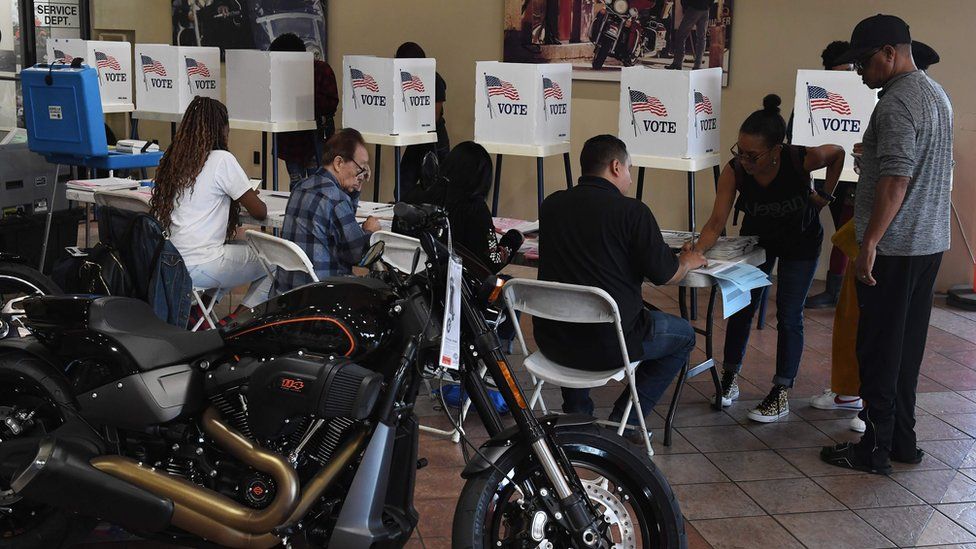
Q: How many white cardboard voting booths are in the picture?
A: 7